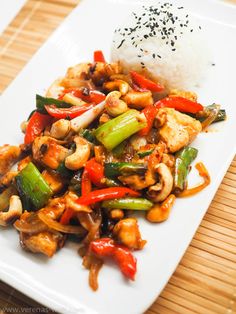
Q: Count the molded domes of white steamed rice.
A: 1